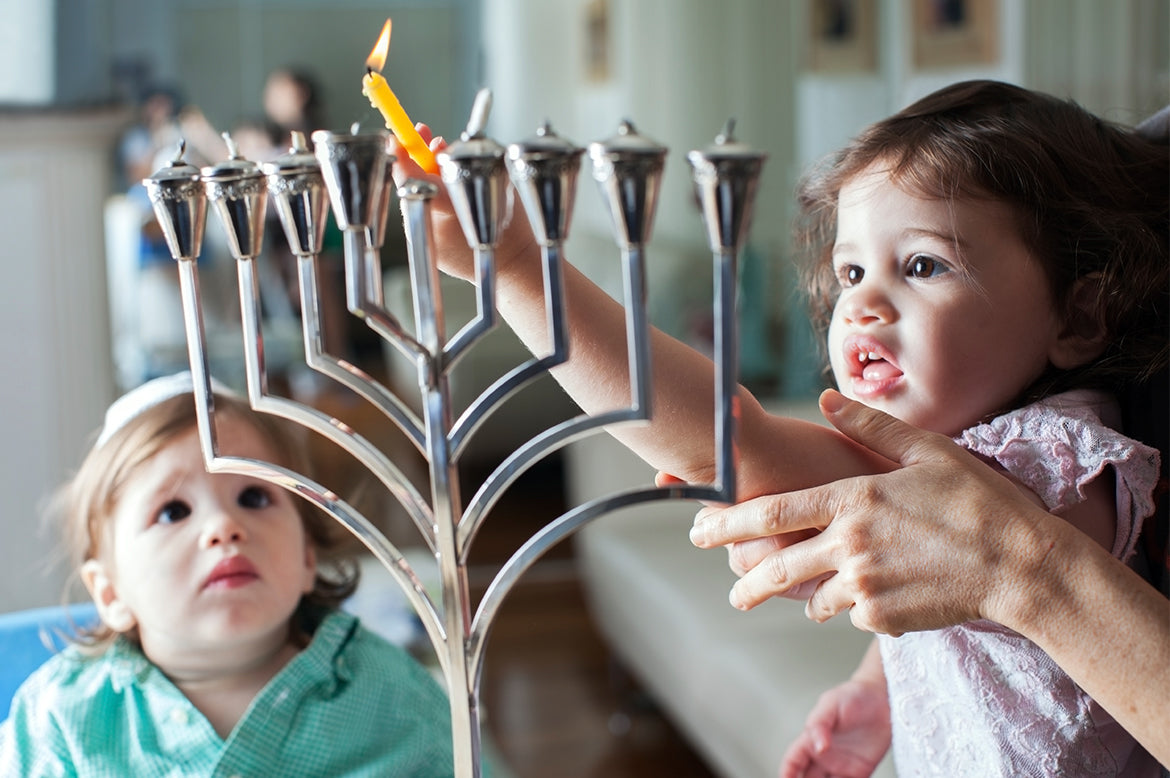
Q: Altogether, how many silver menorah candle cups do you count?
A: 9